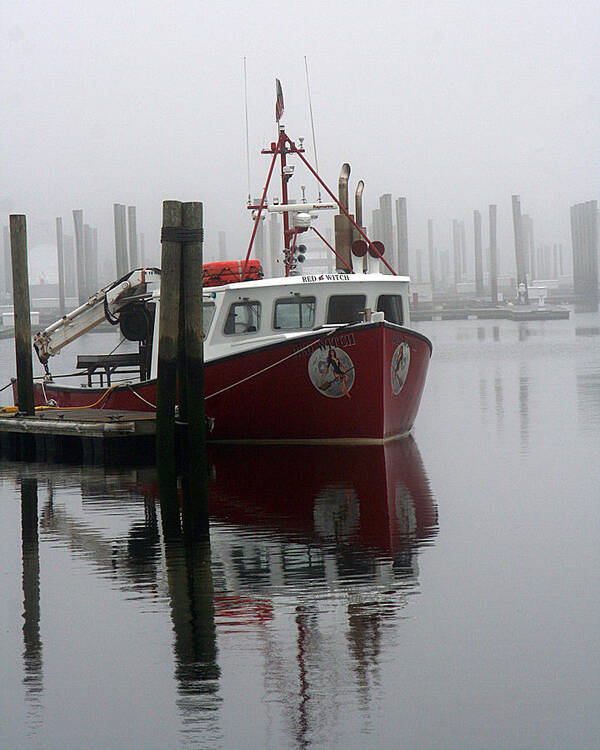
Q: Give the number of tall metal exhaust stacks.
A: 2